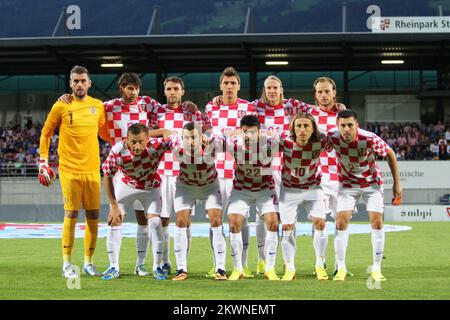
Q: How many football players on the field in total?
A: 11